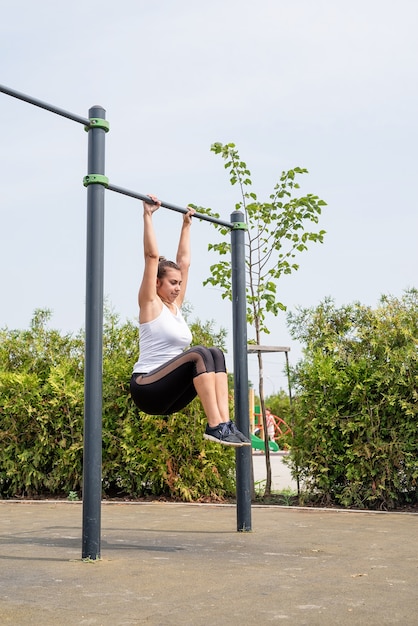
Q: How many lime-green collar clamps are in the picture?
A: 3